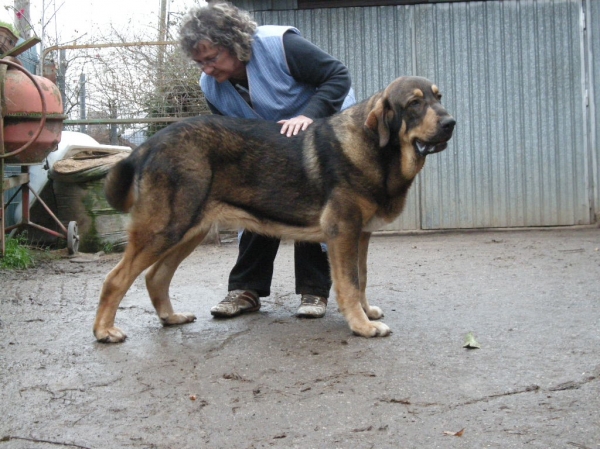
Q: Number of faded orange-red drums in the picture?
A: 1